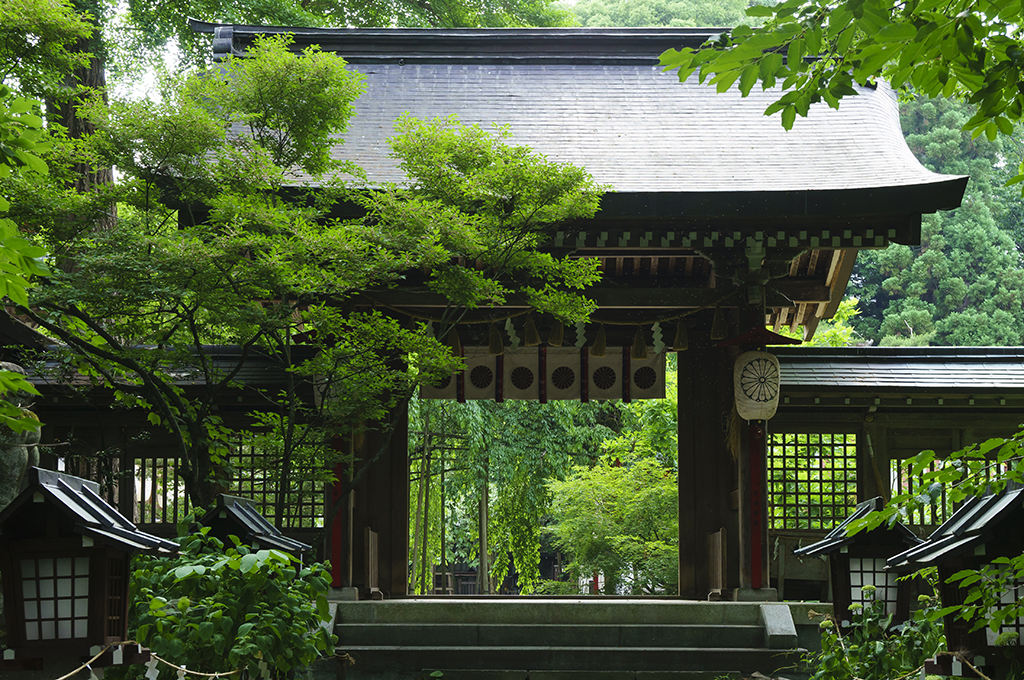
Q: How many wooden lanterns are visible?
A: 4